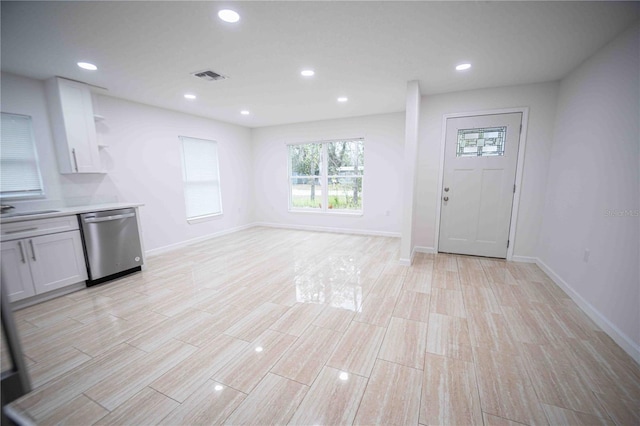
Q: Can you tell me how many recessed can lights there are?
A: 7